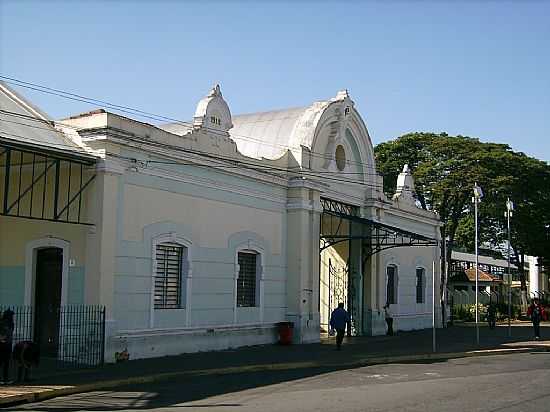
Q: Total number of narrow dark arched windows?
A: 4